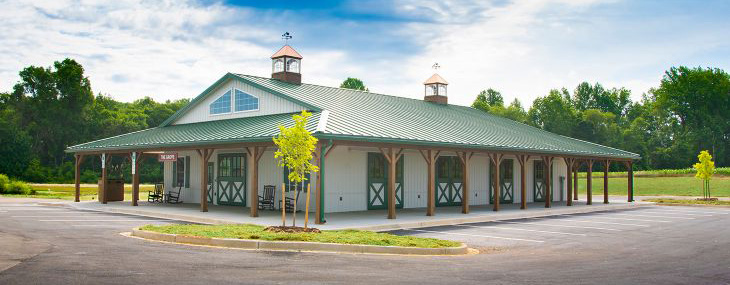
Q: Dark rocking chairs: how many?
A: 4